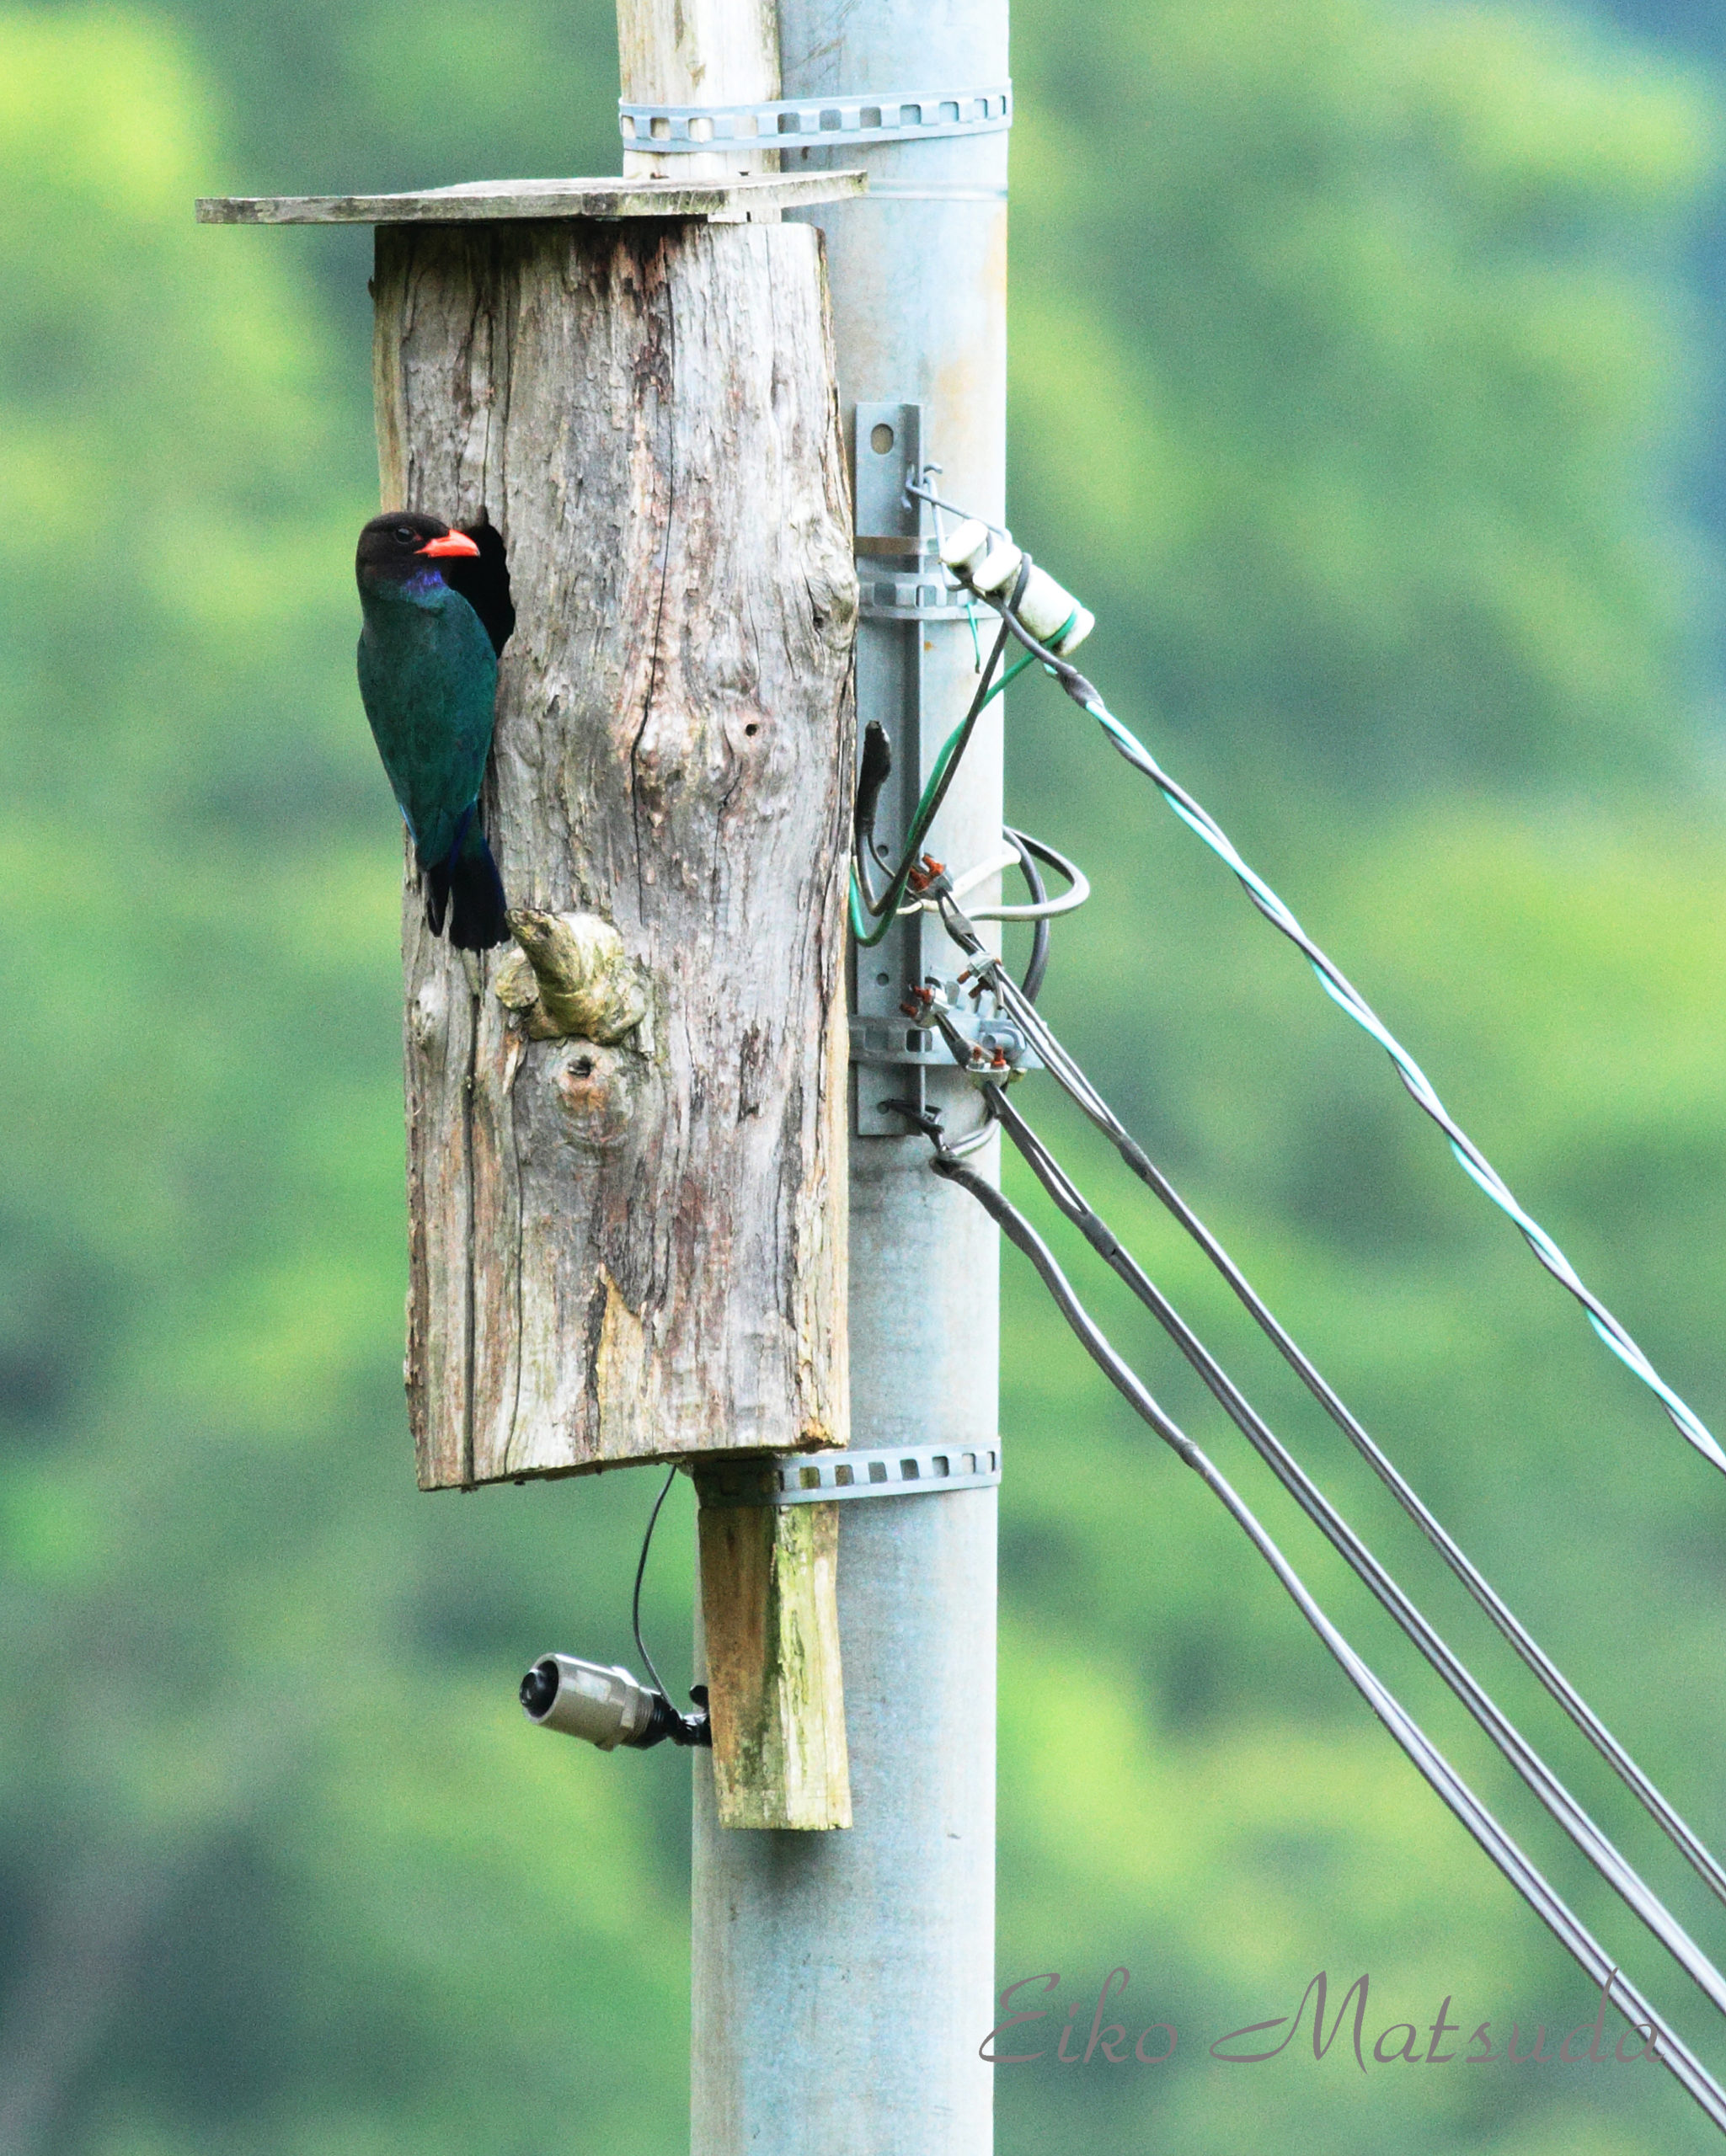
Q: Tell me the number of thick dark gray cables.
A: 3